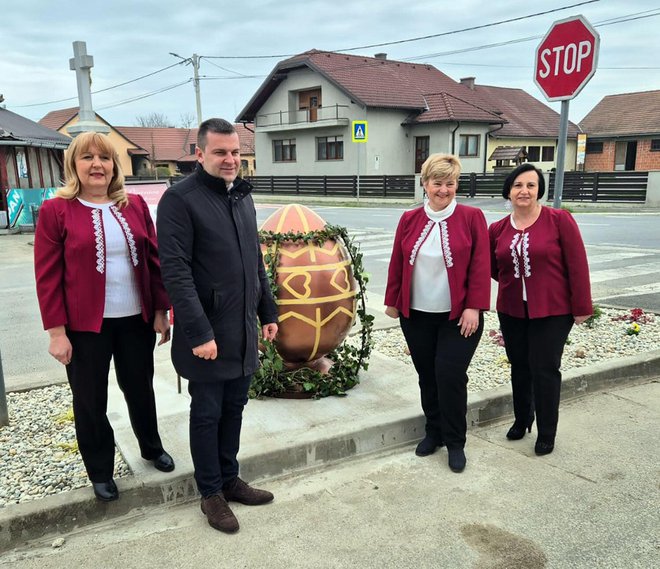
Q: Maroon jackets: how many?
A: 3